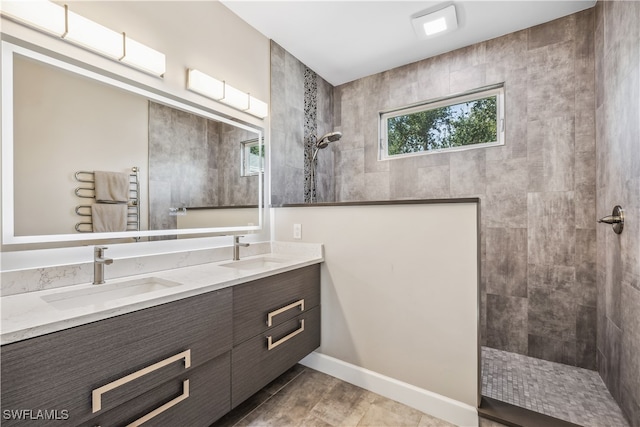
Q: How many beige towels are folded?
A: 2